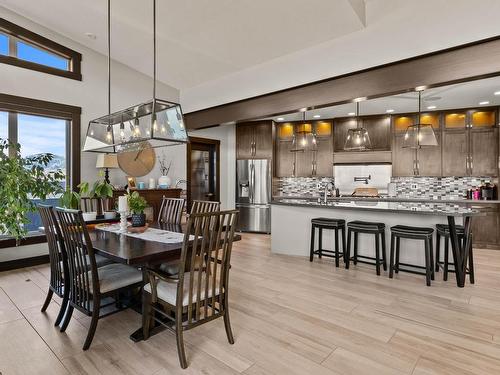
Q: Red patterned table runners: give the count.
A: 0